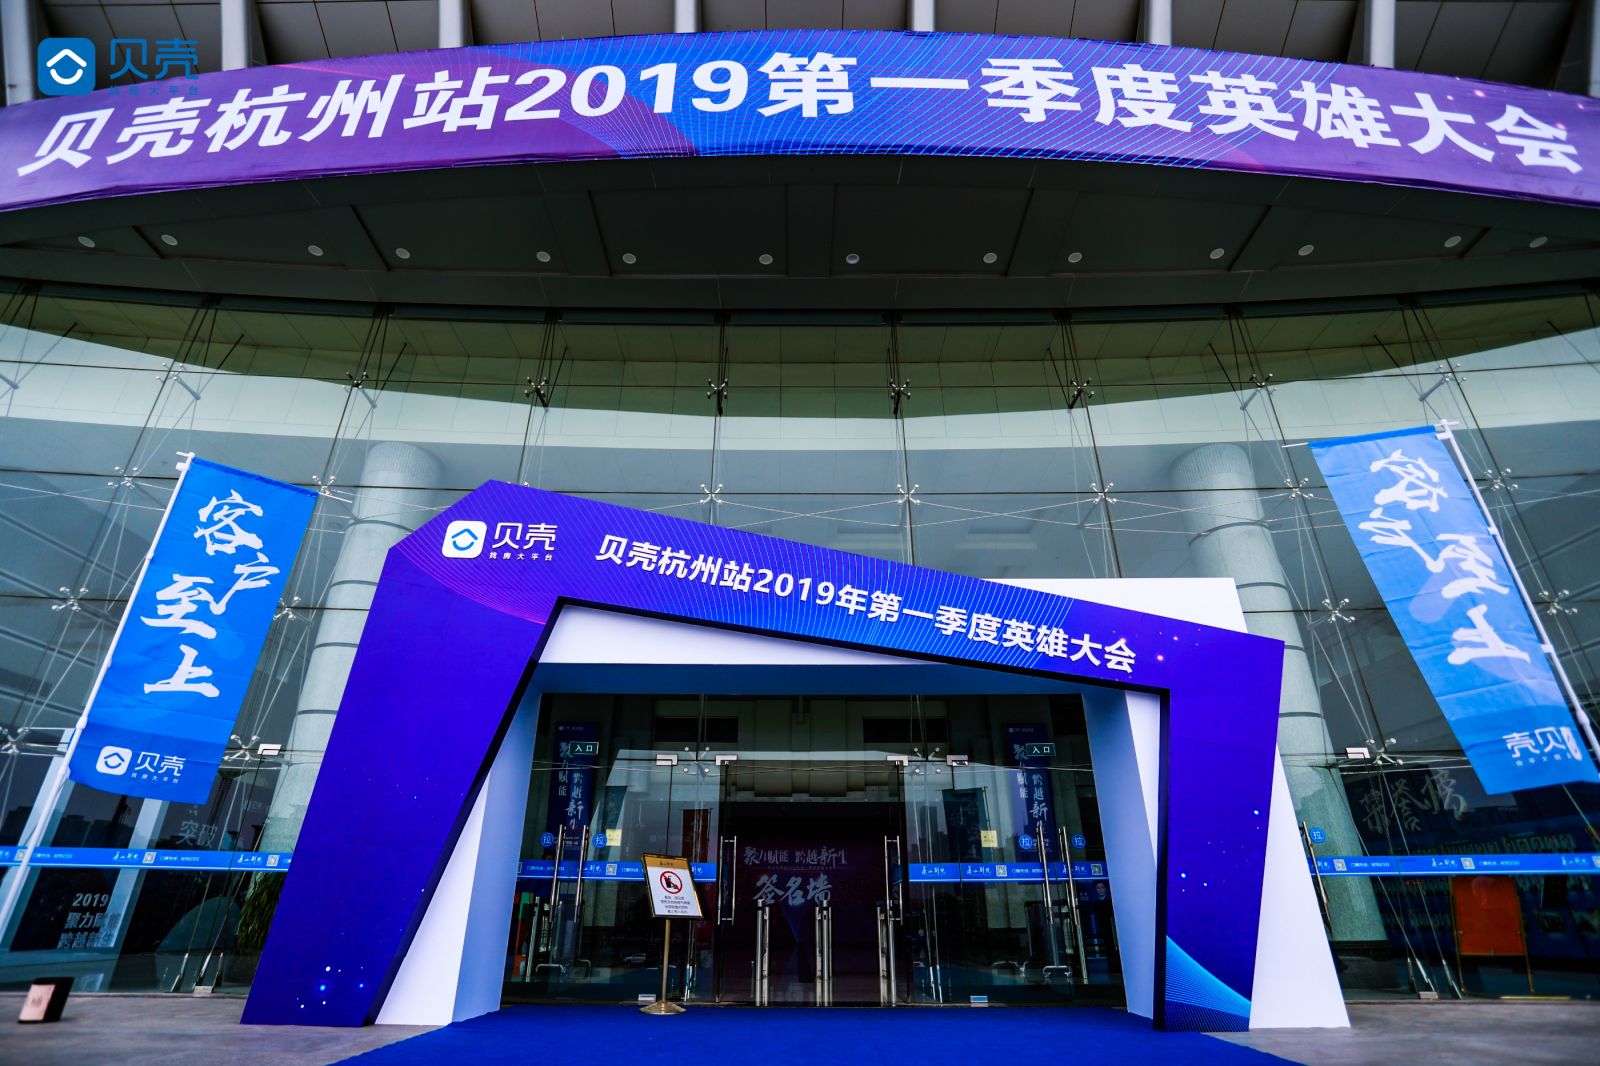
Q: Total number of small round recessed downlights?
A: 14